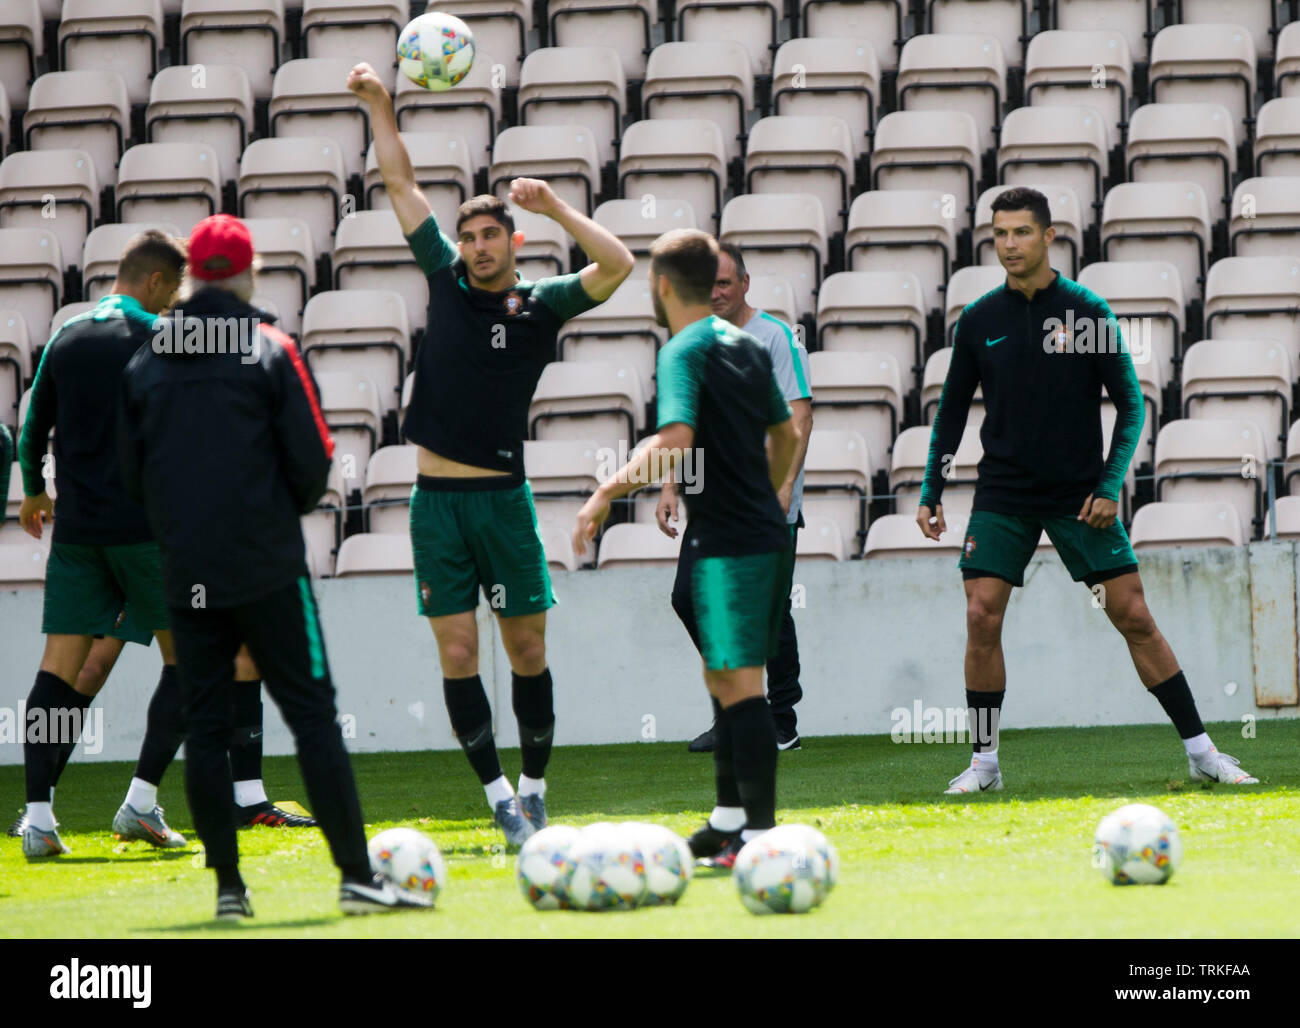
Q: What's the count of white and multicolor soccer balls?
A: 8